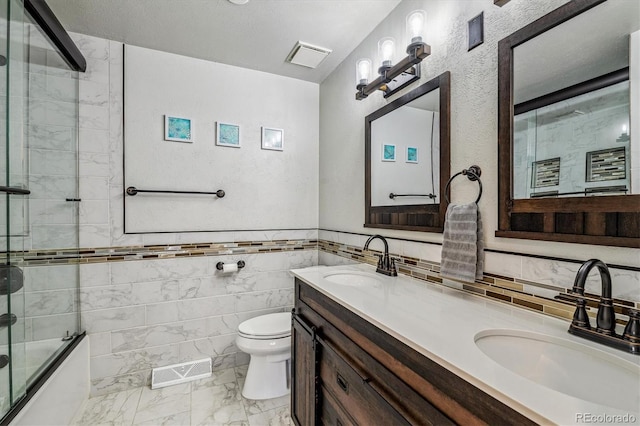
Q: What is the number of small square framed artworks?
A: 3